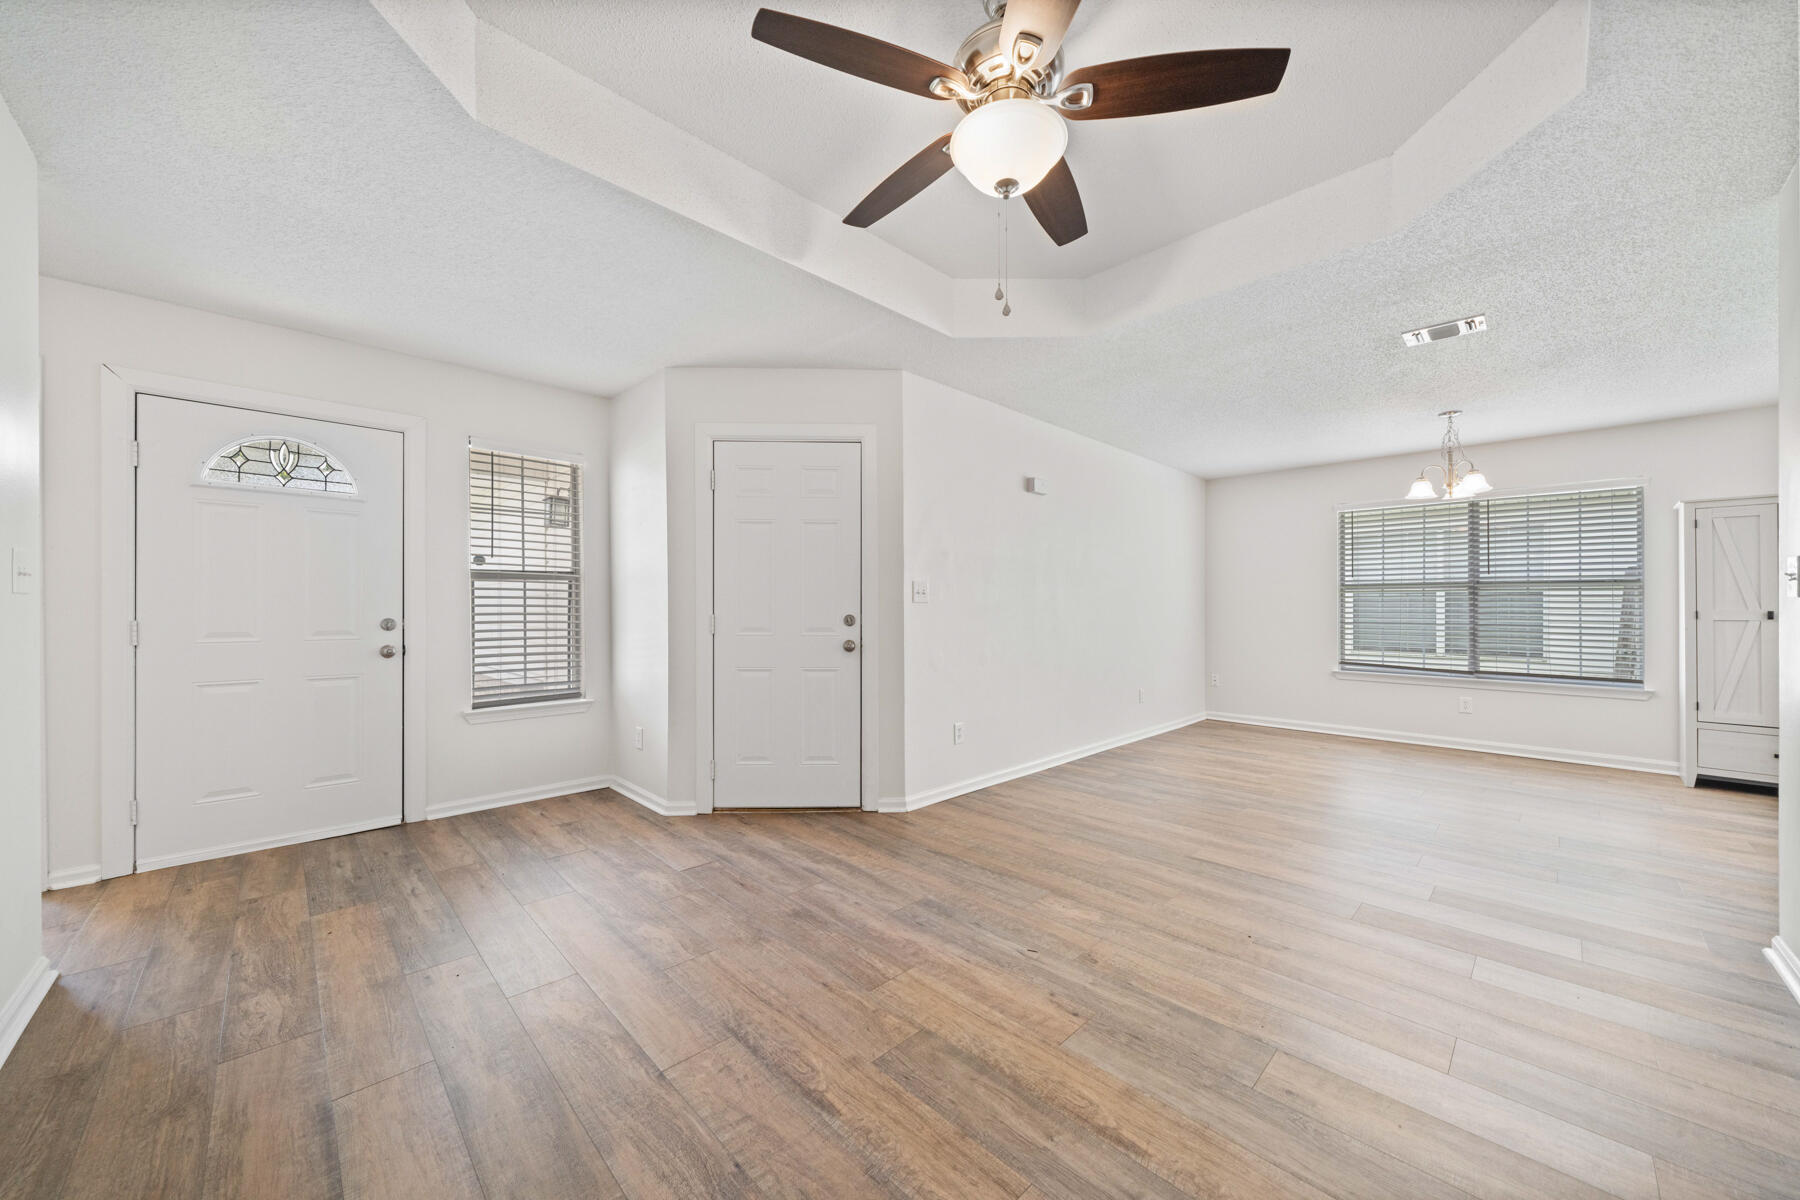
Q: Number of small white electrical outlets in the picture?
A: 5